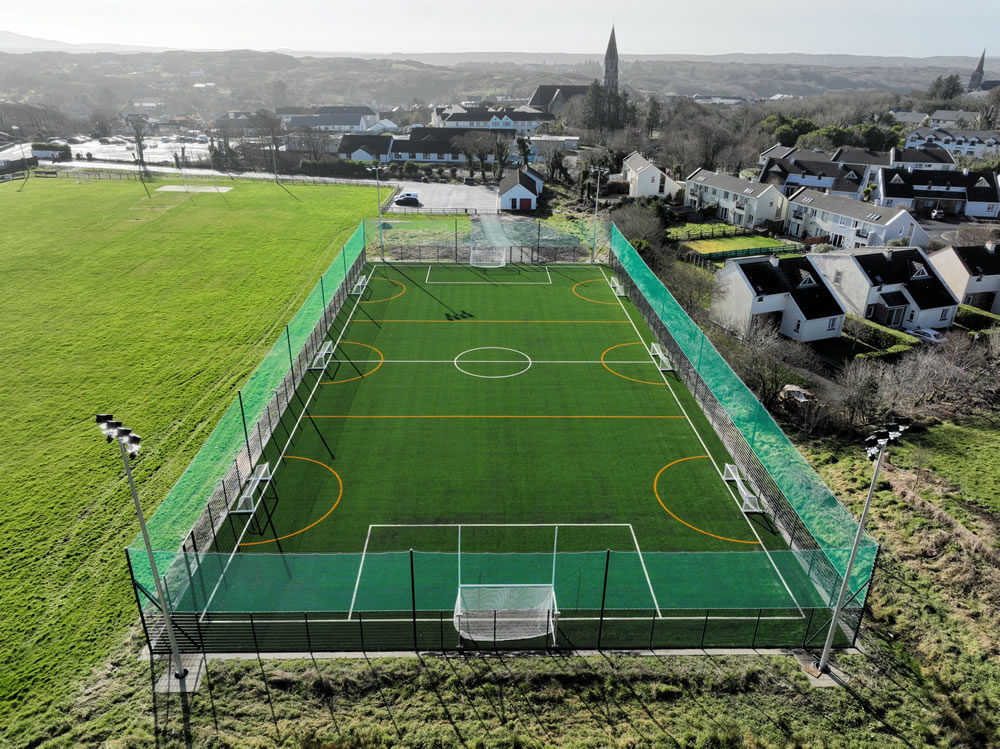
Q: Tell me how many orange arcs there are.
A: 6